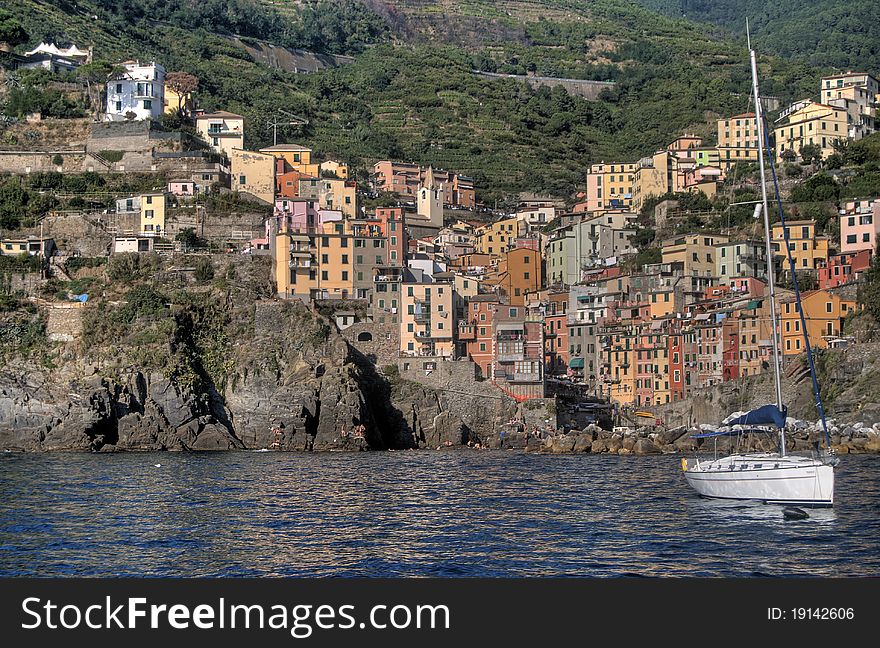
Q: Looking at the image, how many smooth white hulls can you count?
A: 1